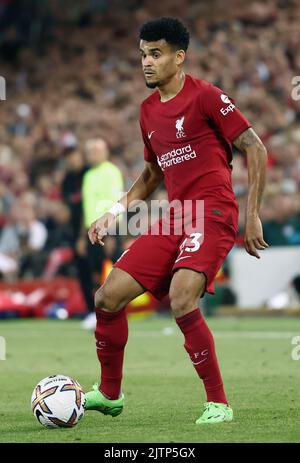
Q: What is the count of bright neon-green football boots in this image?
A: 2